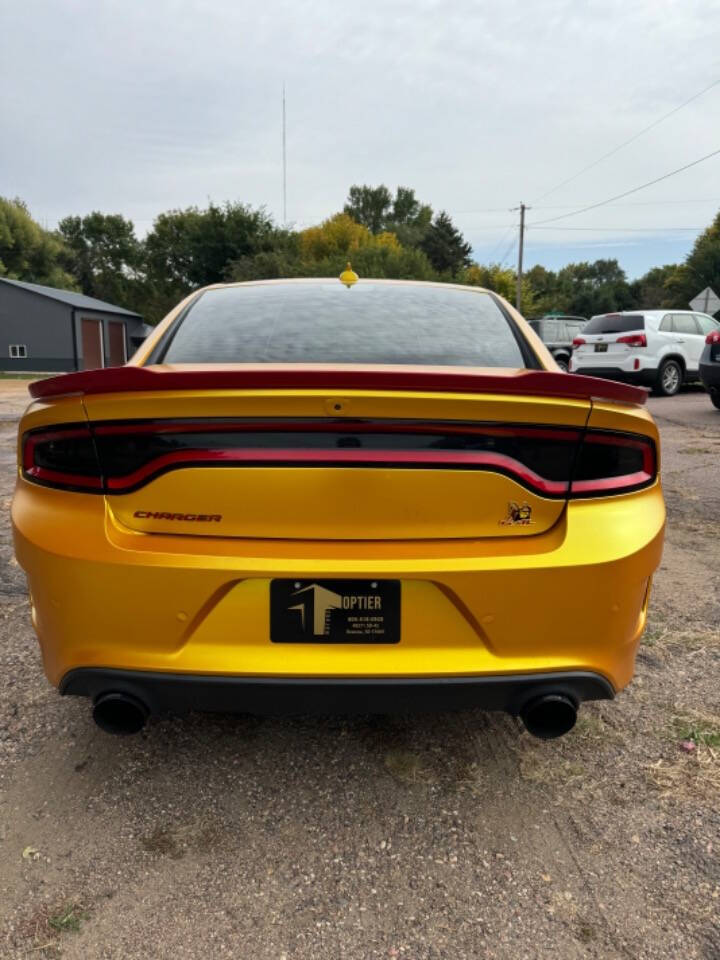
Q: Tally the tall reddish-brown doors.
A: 2